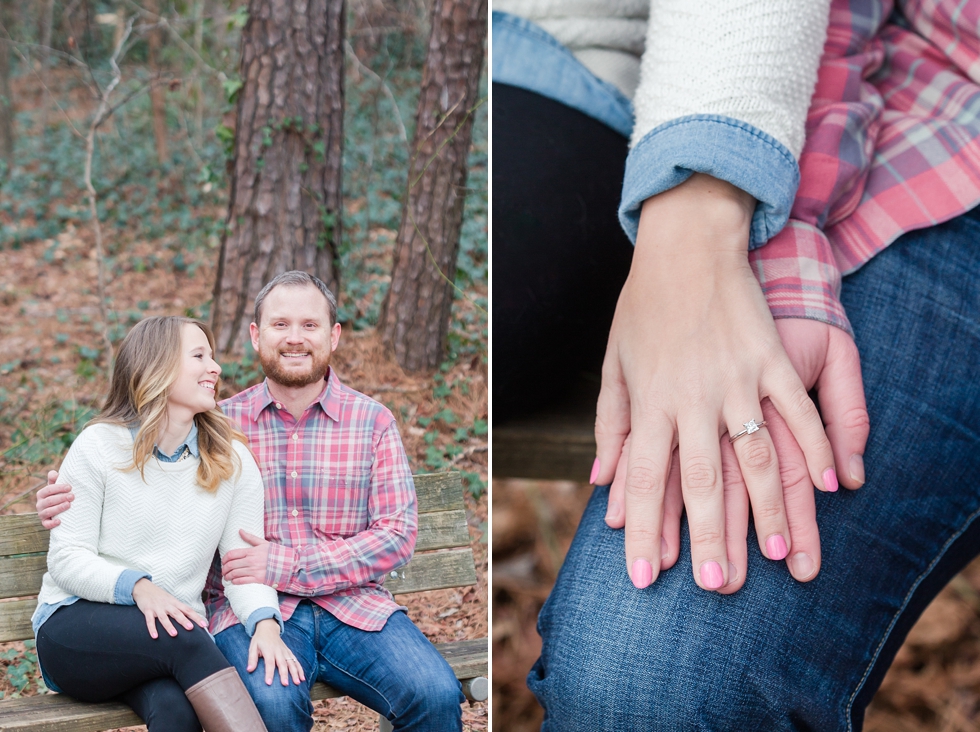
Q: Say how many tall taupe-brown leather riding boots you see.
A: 1